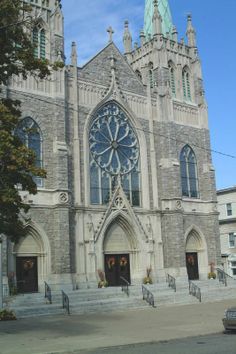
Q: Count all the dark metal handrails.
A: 7